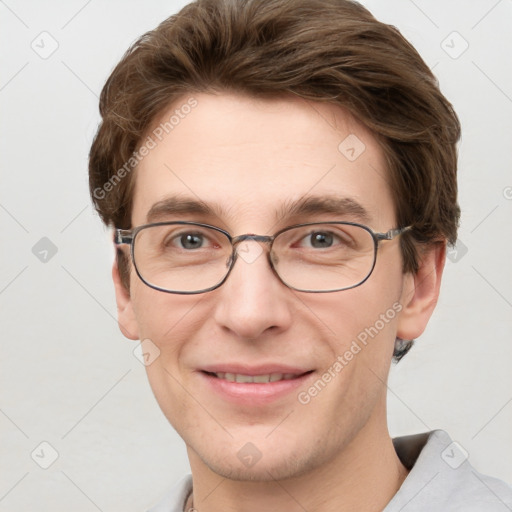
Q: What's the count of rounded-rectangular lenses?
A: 2